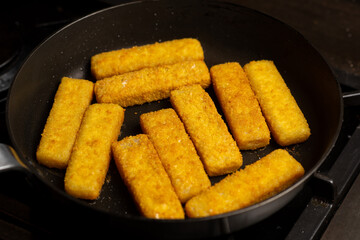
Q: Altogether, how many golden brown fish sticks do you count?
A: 10